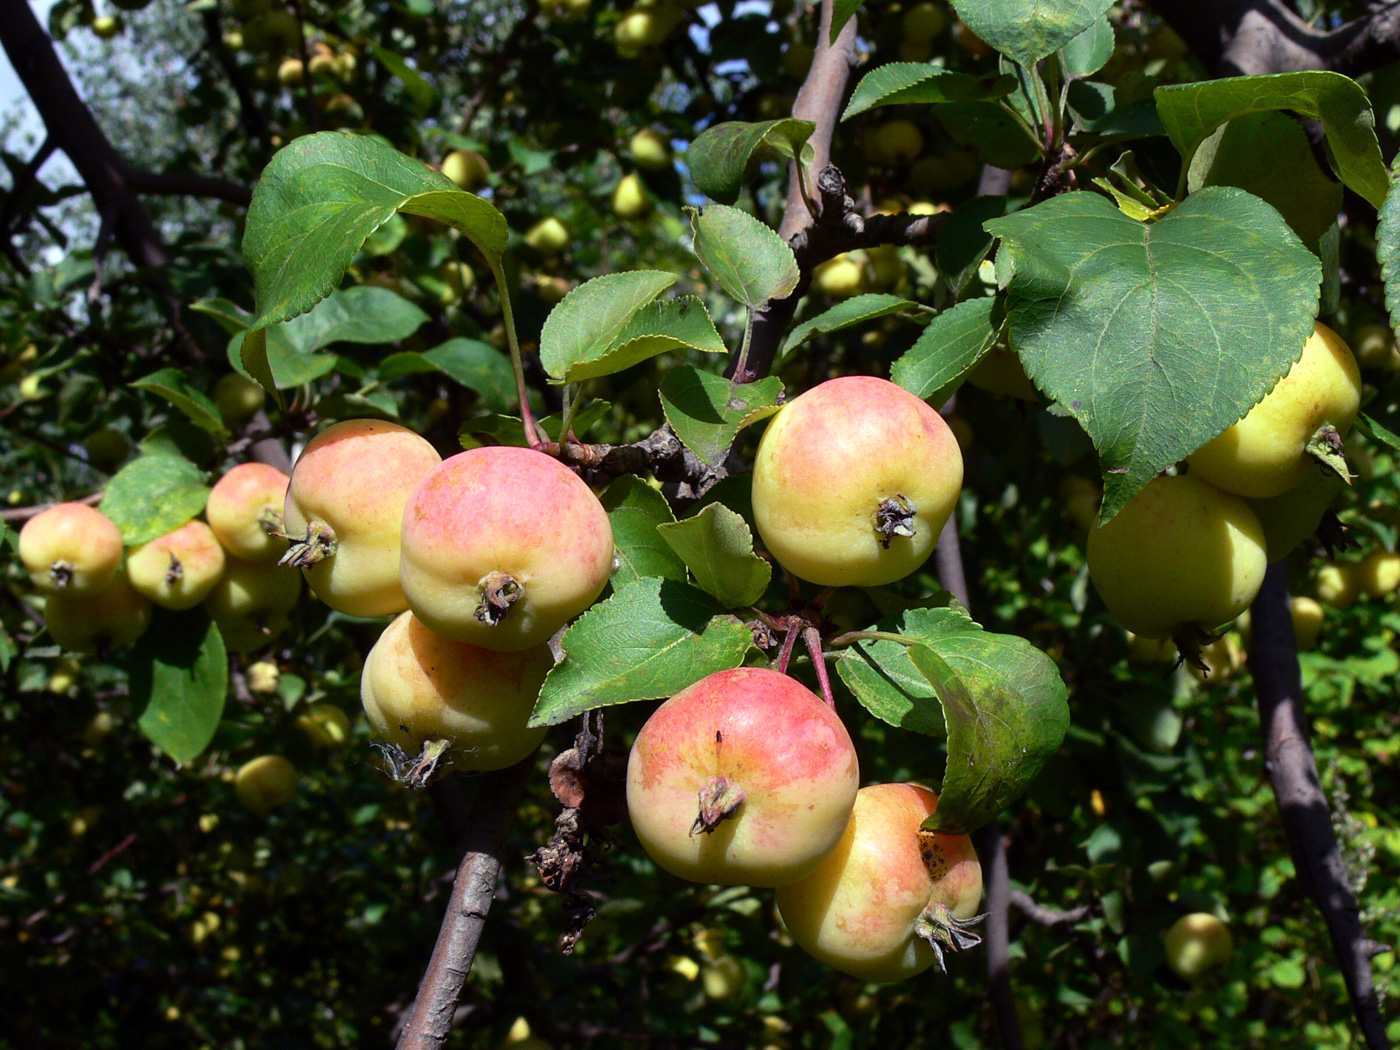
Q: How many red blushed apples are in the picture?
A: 9